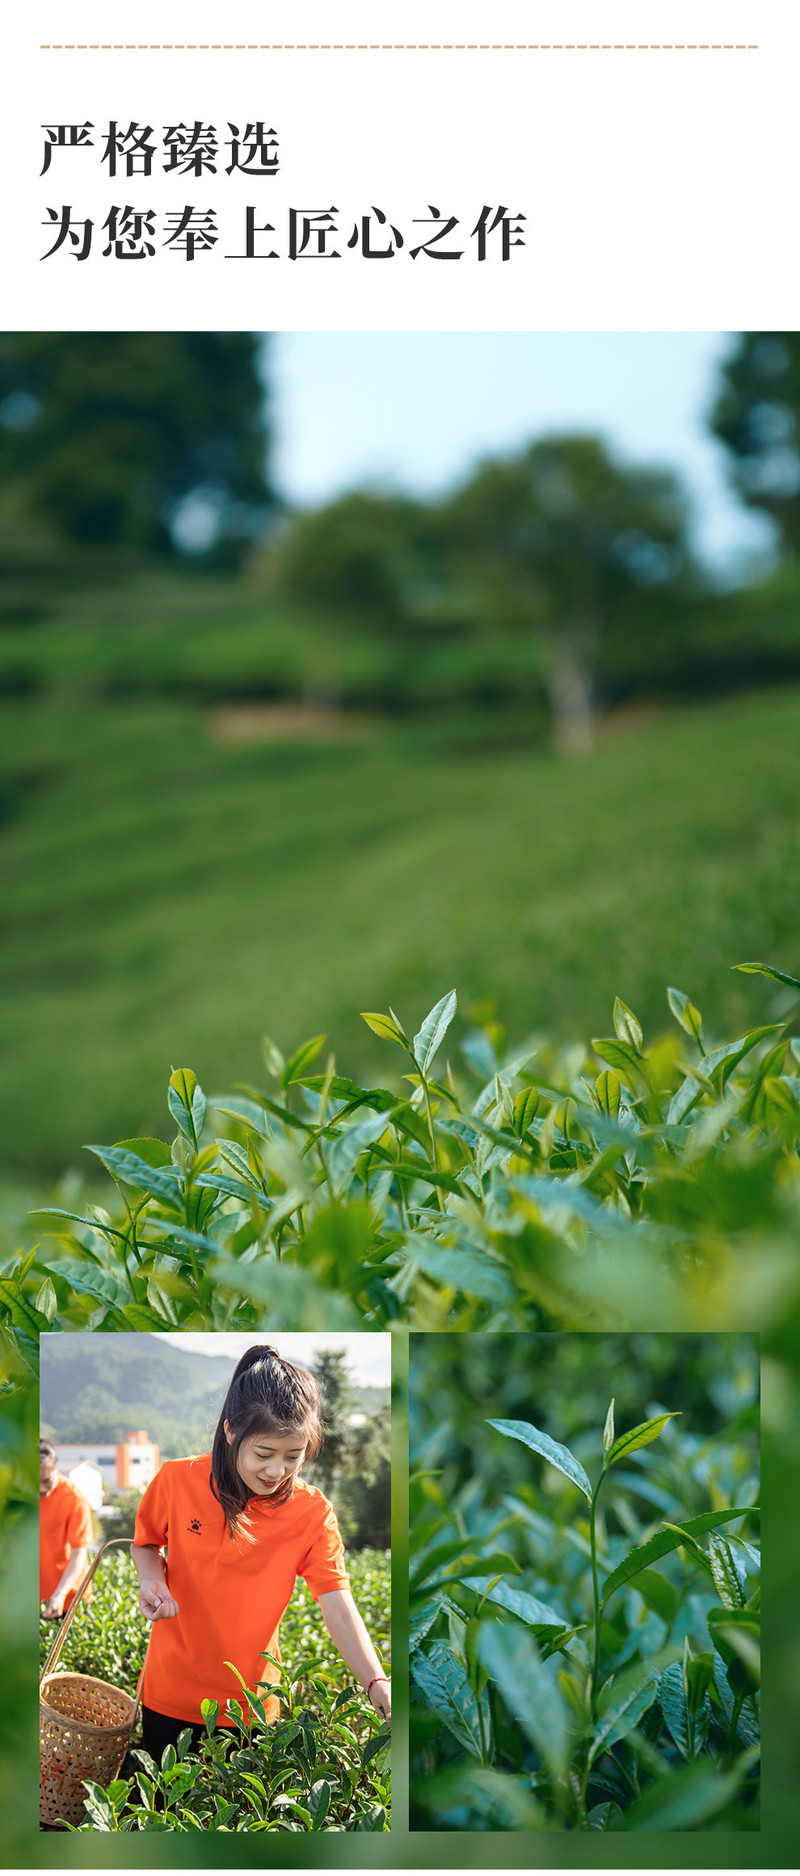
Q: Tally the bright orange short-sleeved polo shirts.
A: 2